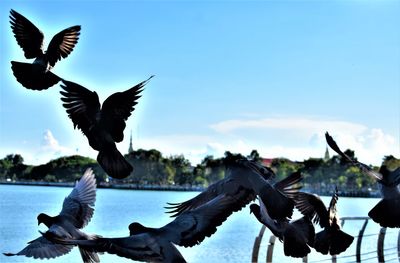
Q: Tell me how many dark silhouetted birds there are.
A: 8